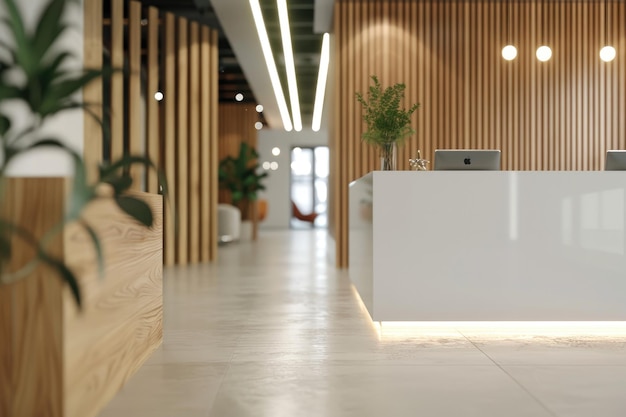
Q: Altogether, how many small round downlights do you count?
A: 7